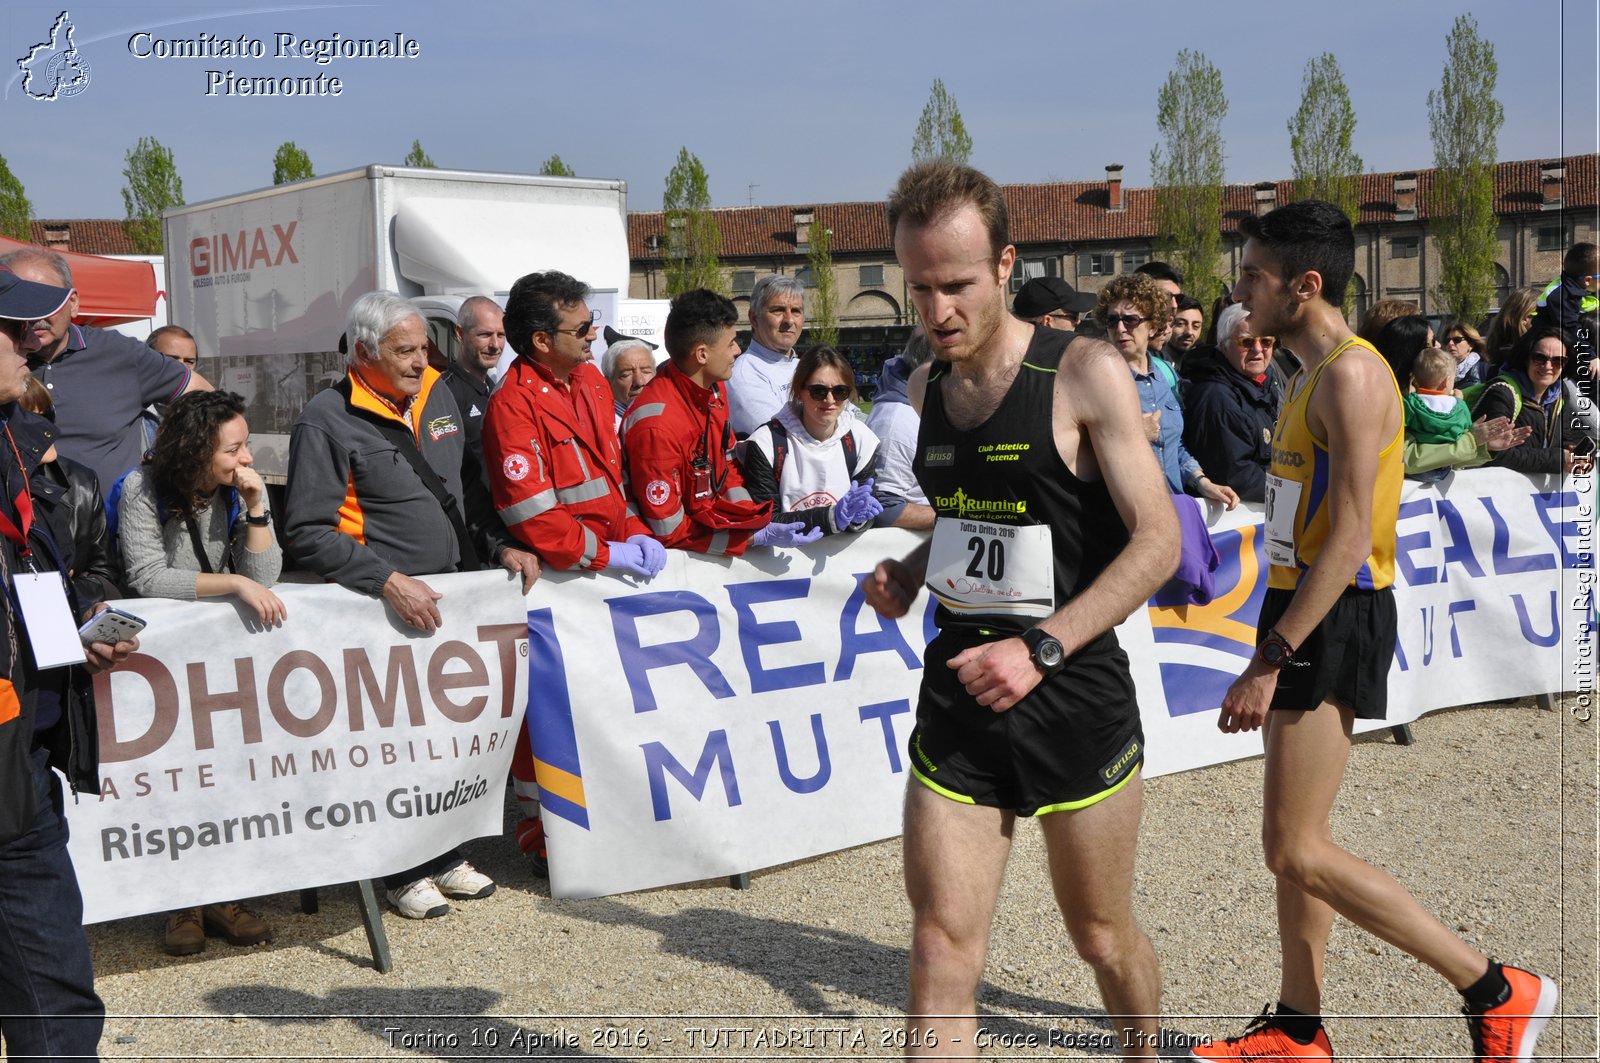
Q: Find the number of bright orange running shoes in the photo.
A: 2